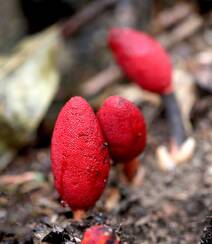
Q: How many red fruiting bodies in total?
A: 4